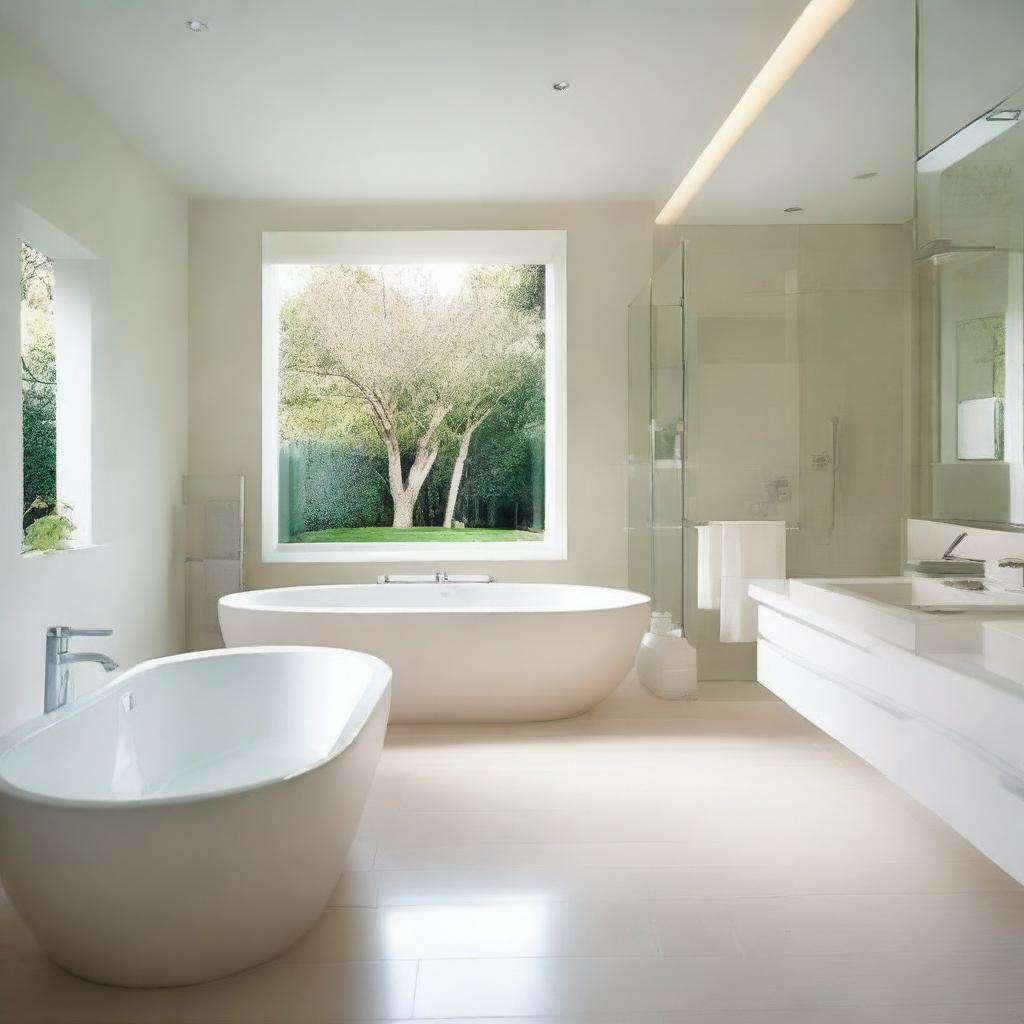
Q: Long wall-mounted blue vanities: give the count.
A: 0